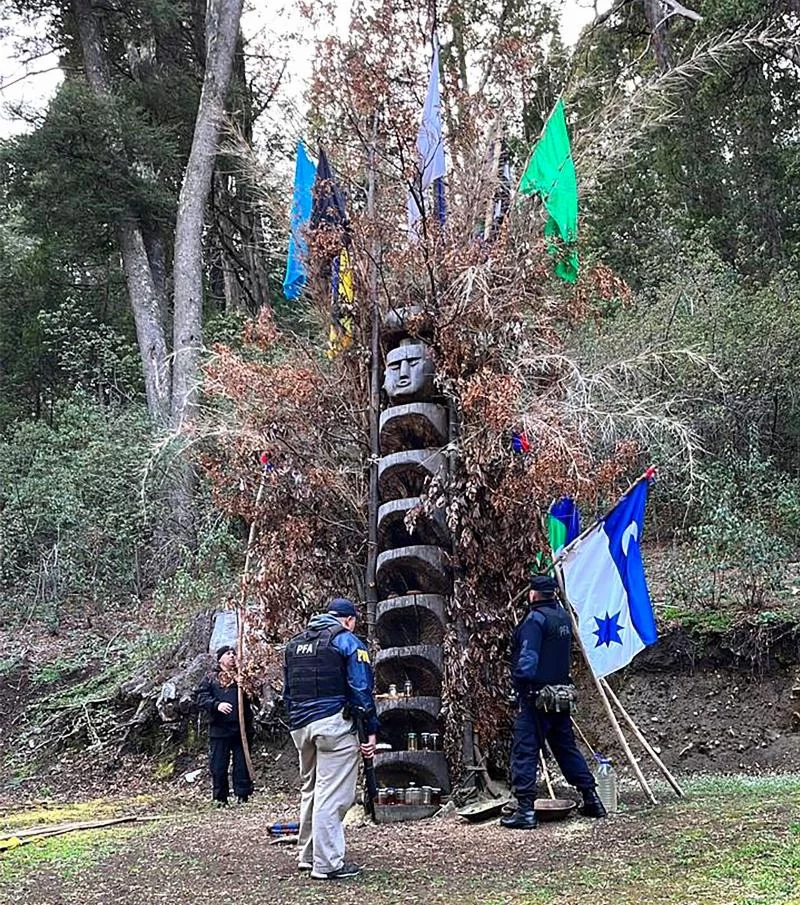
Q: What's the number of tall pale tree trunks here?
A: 2